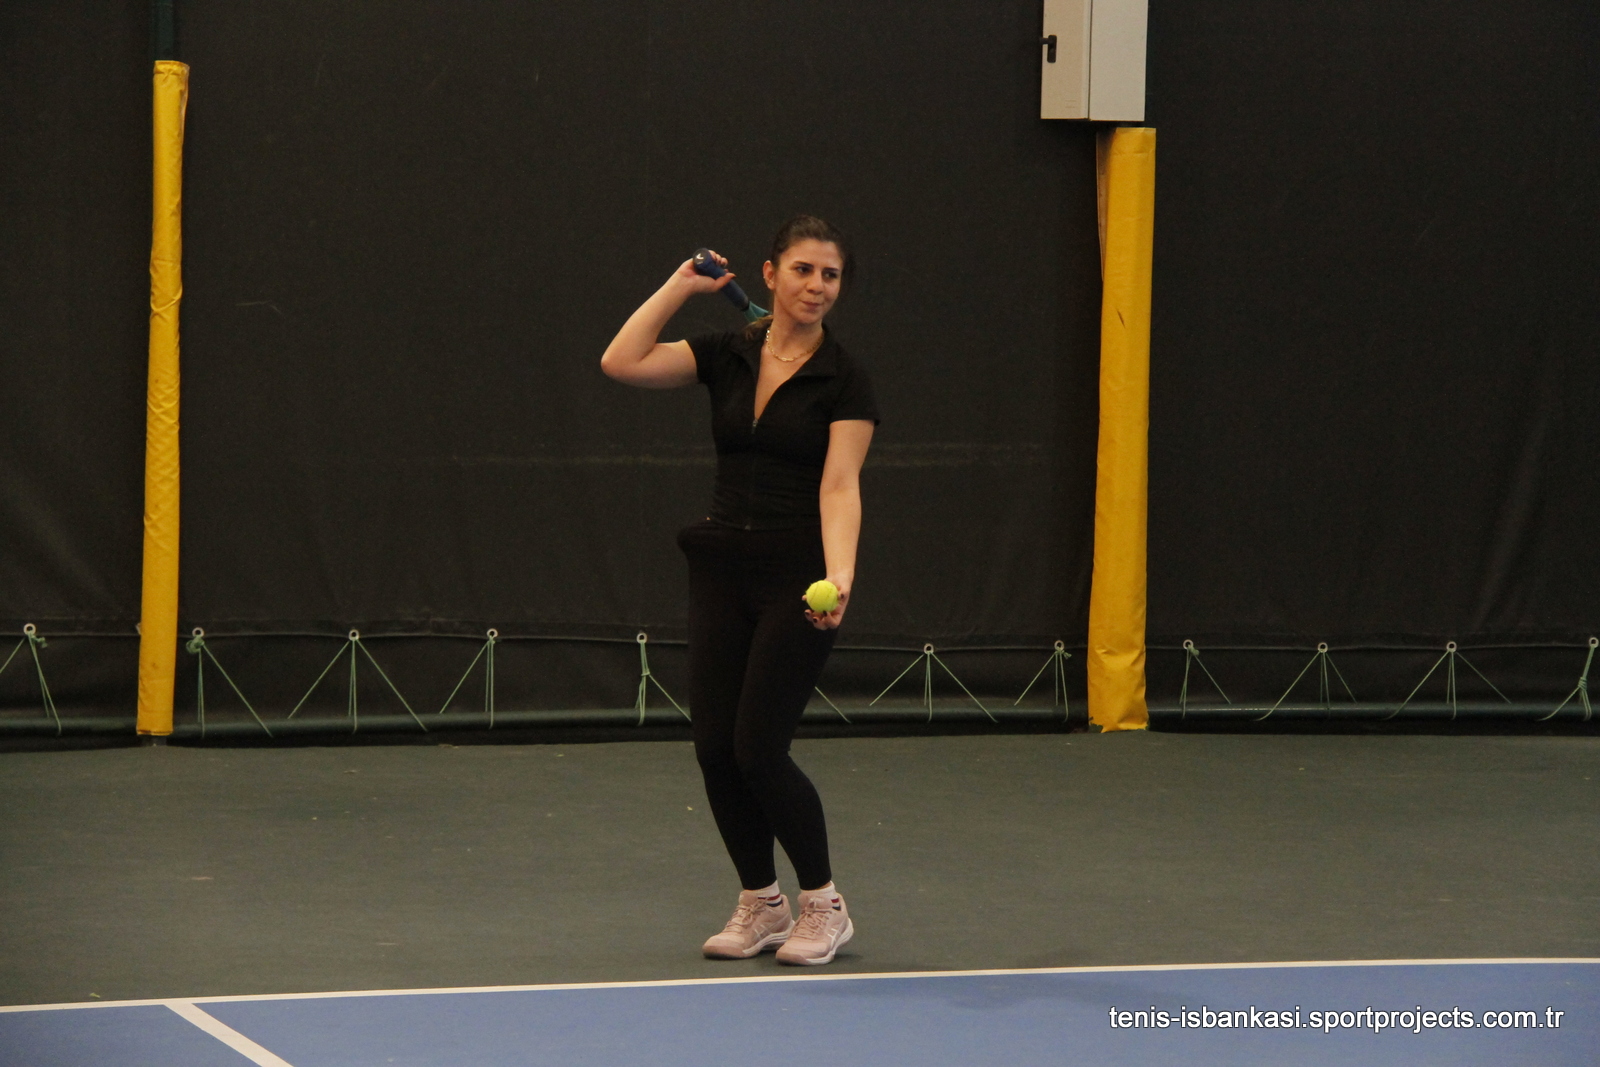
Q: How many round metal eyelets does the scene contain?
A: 11